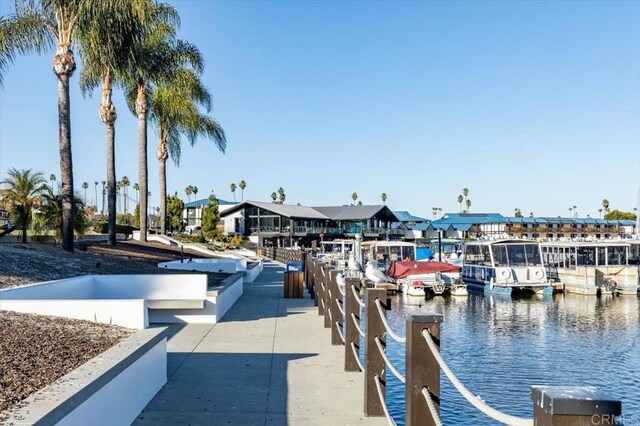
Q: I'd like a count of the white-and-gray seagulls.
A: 2